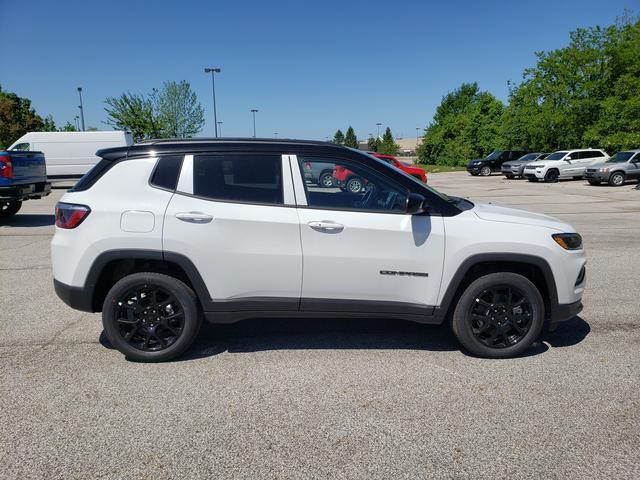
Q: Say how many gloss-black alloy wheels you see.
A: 2